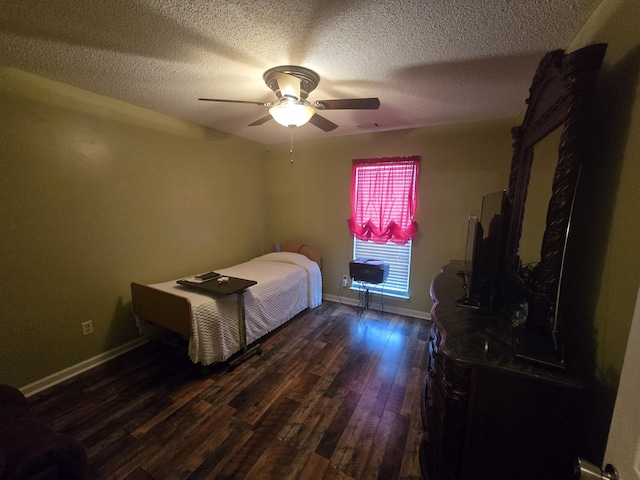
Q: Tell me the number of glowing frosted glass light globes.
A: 1